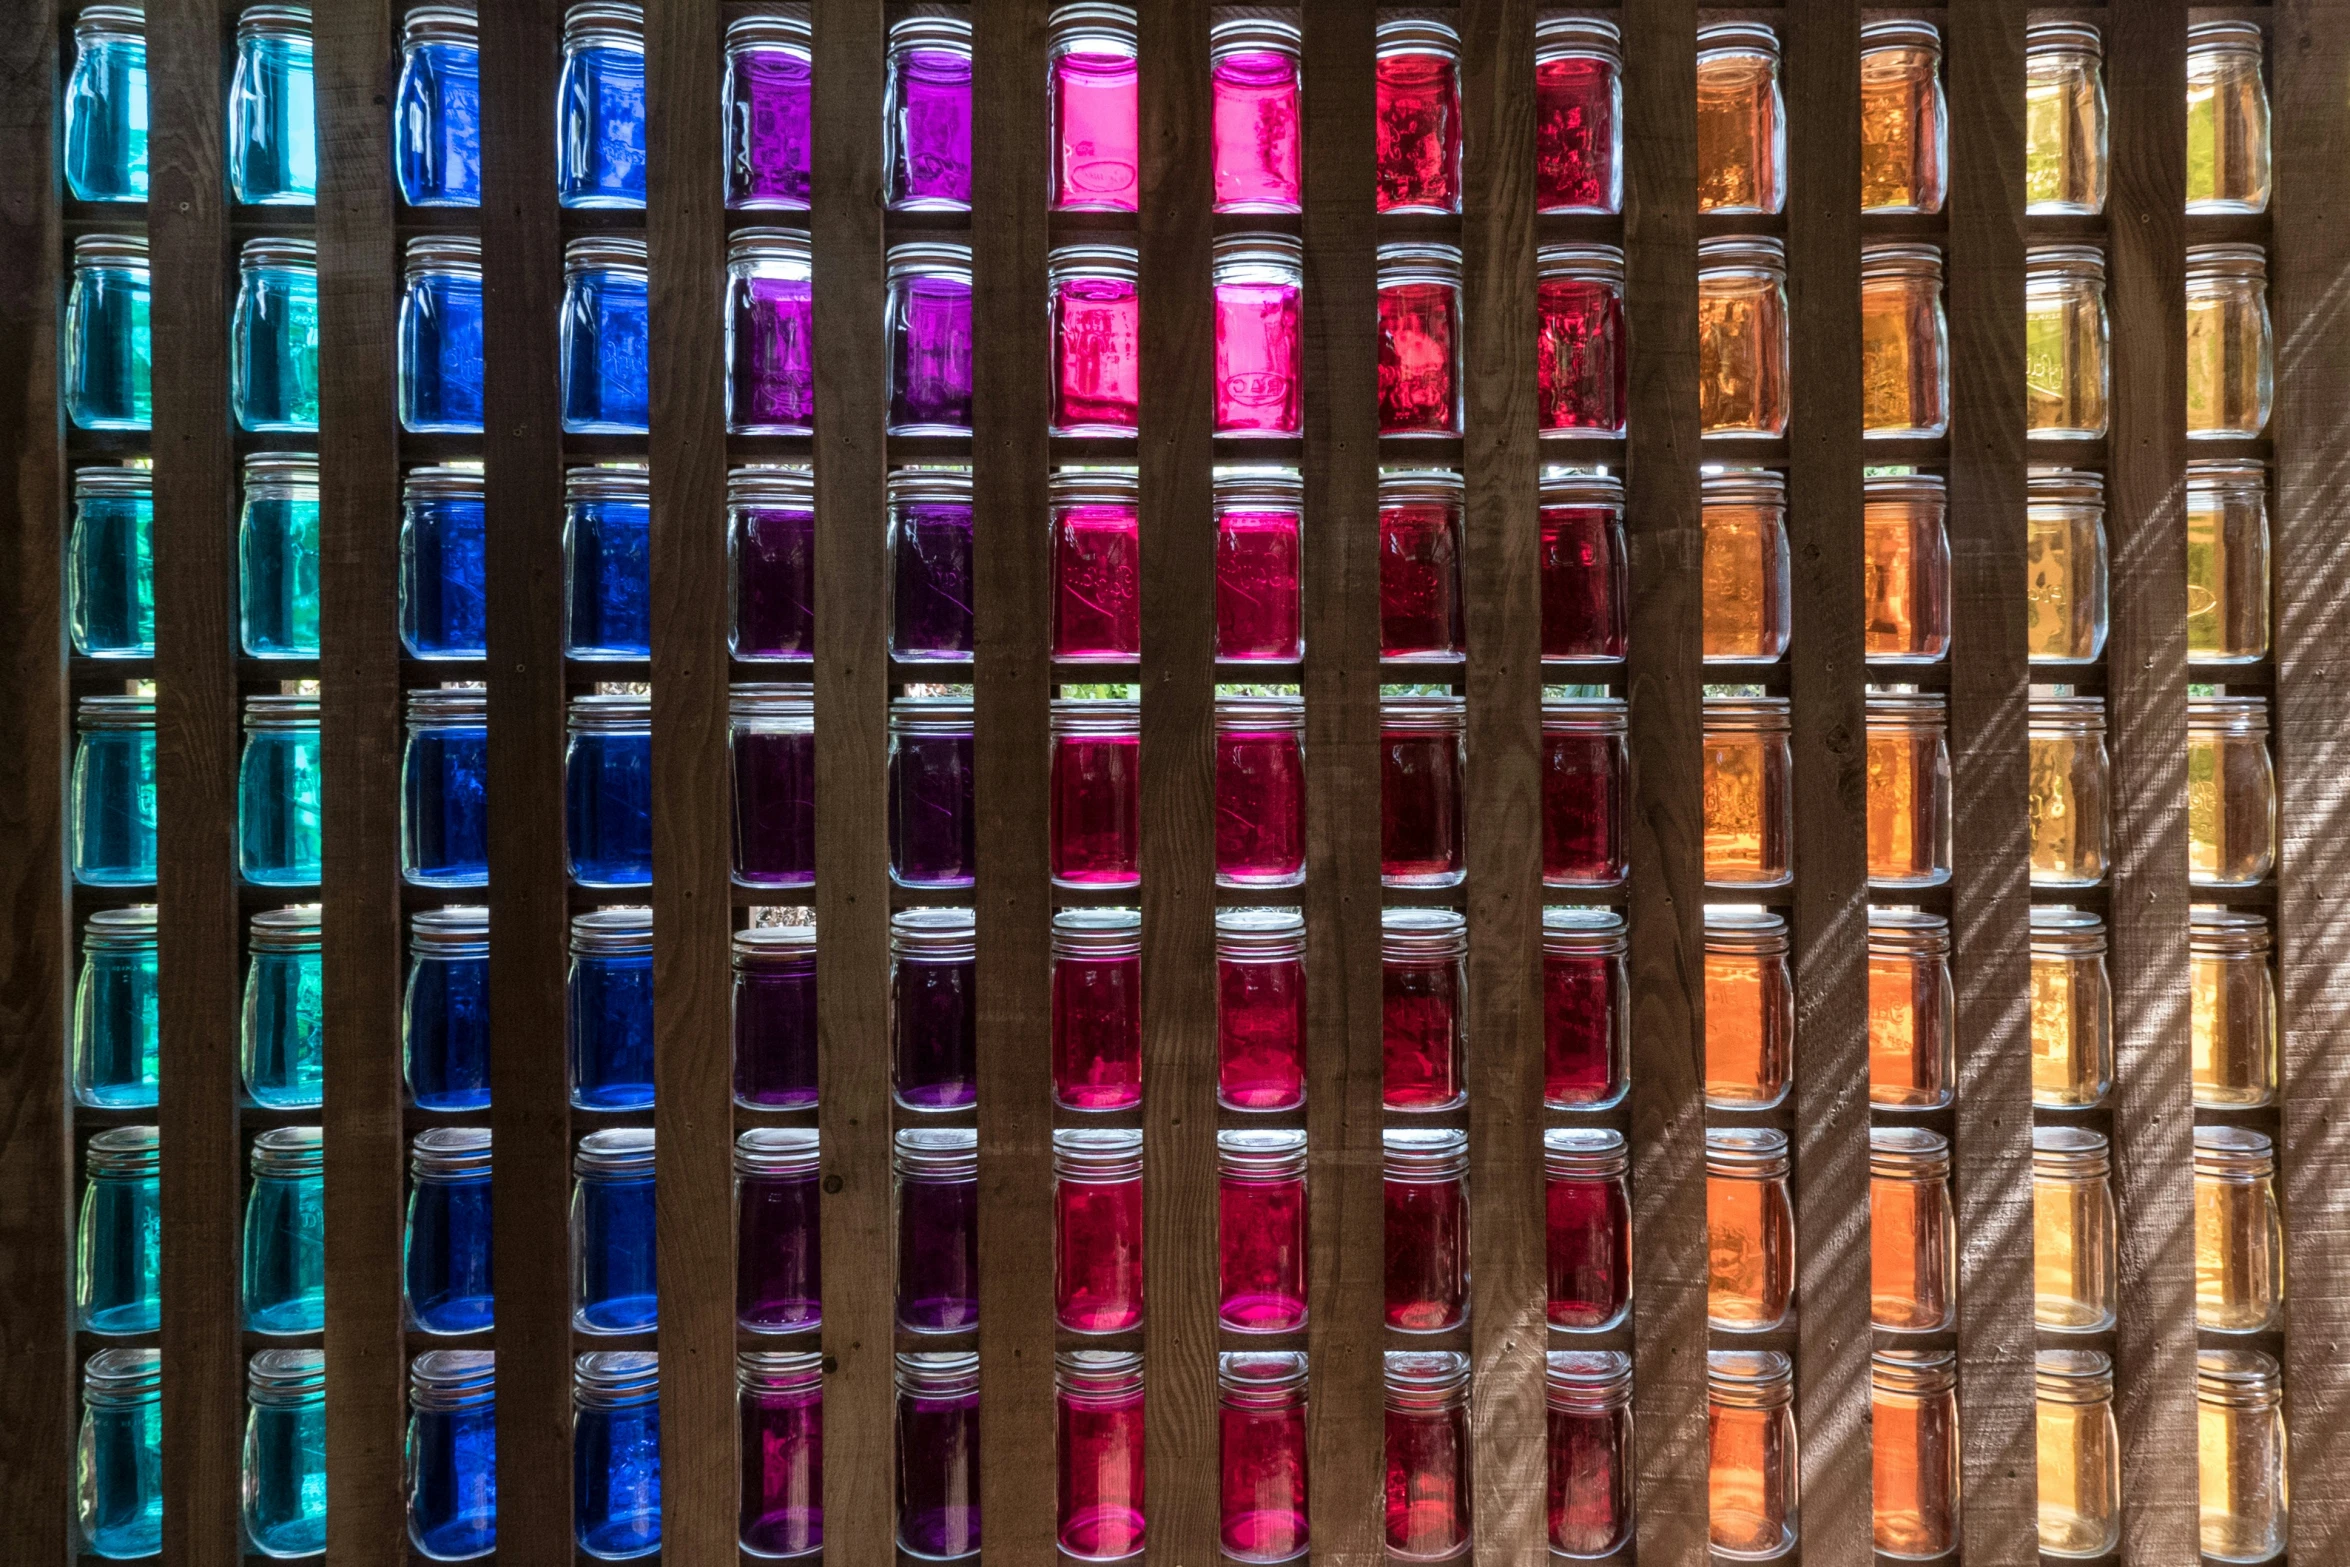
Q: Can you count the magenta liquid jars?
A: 14